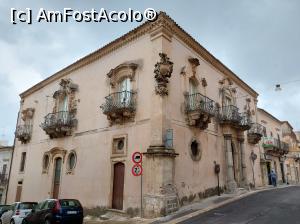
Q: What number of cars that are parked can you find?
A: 3